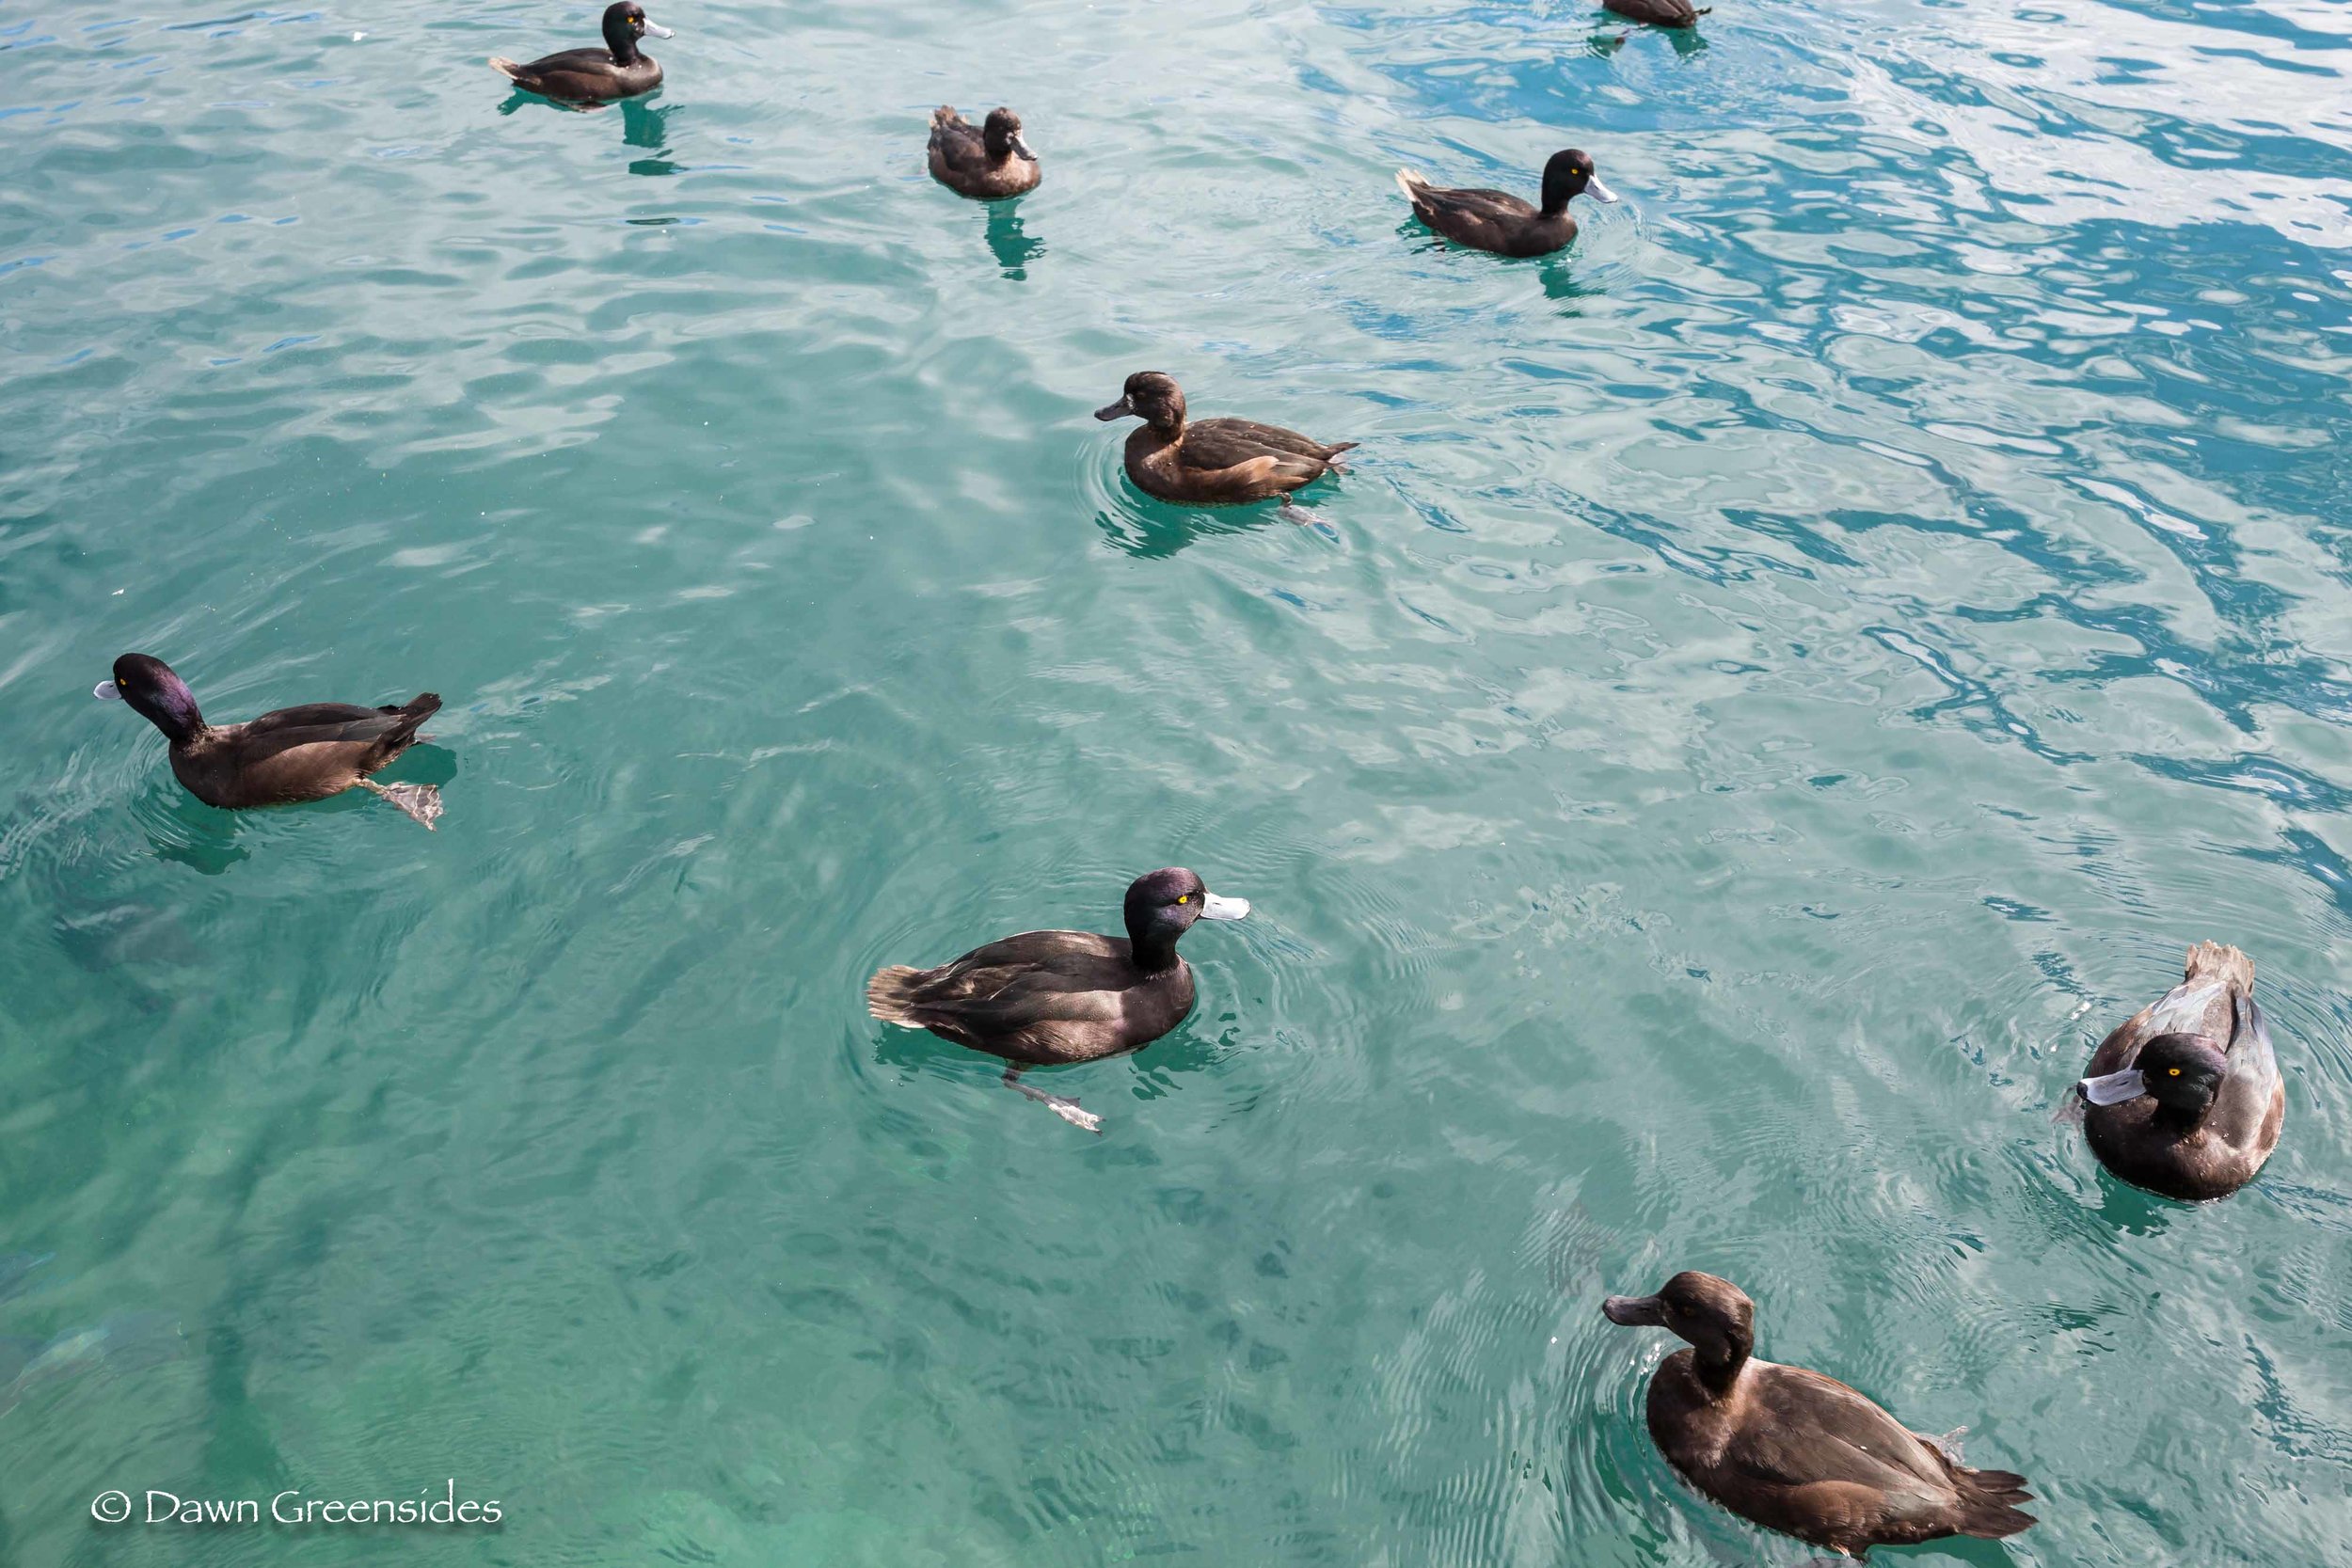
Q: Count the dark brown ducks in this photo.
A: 9